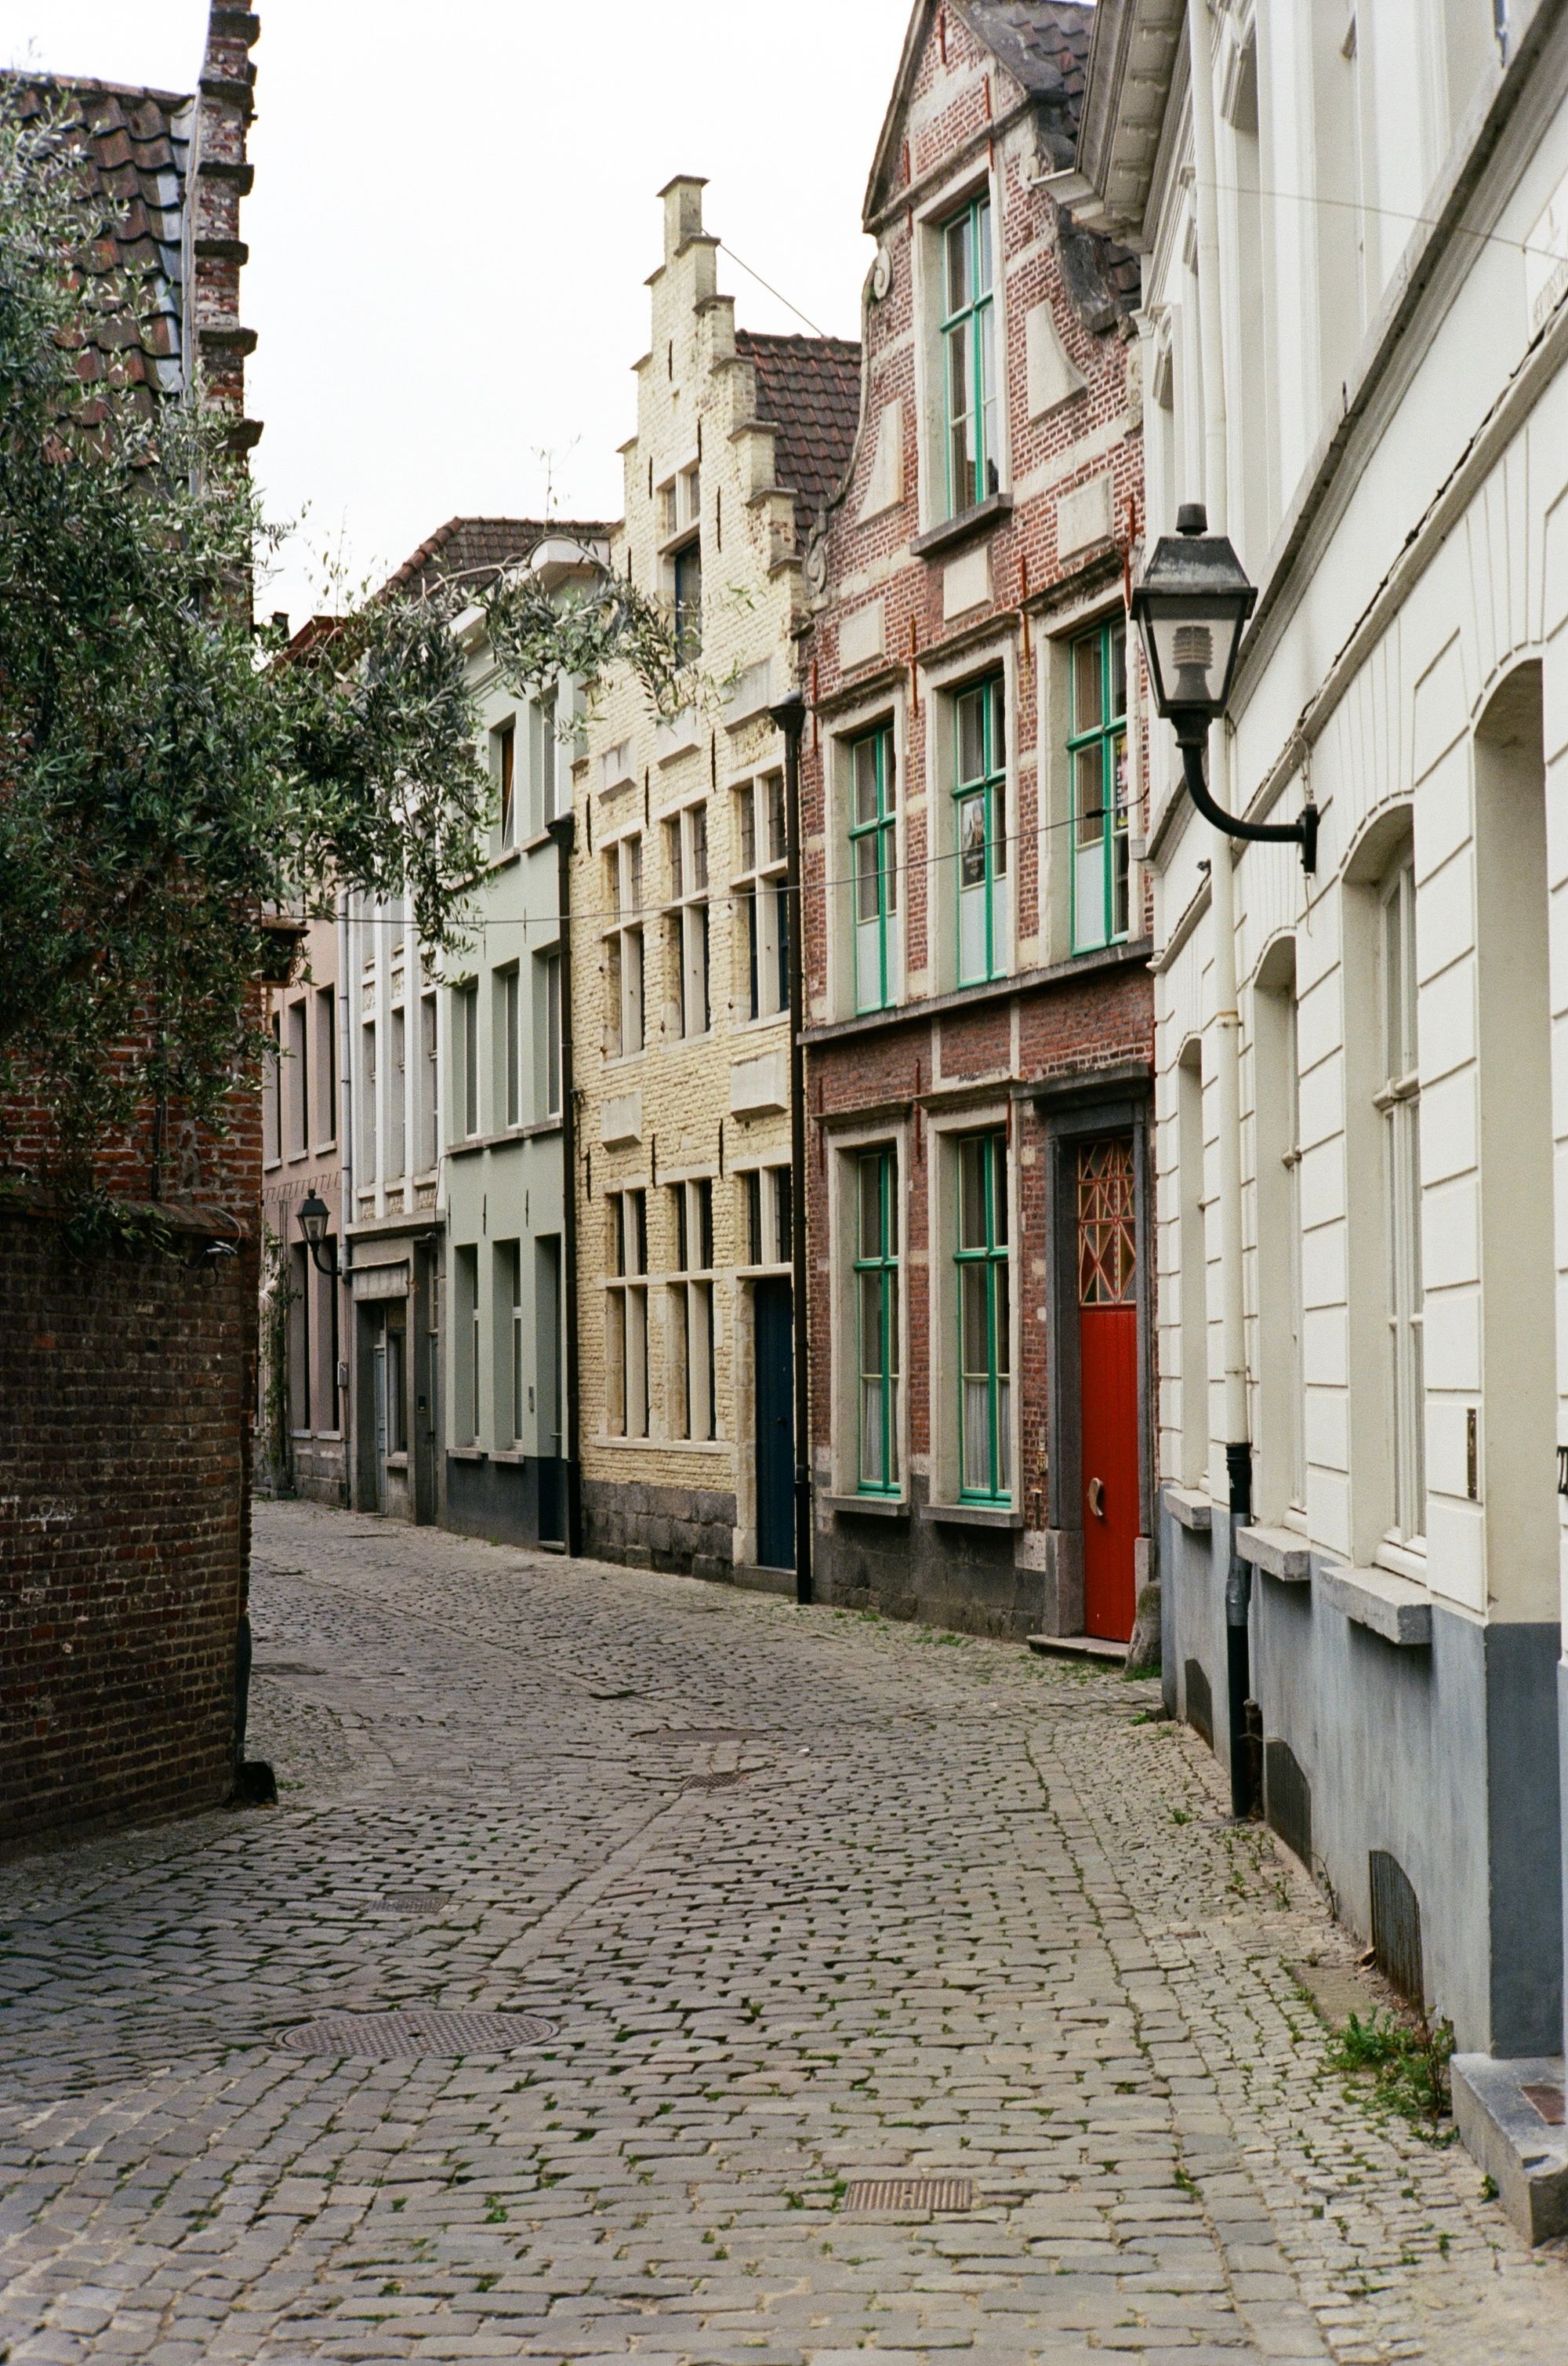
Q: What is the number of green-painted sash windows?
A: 6